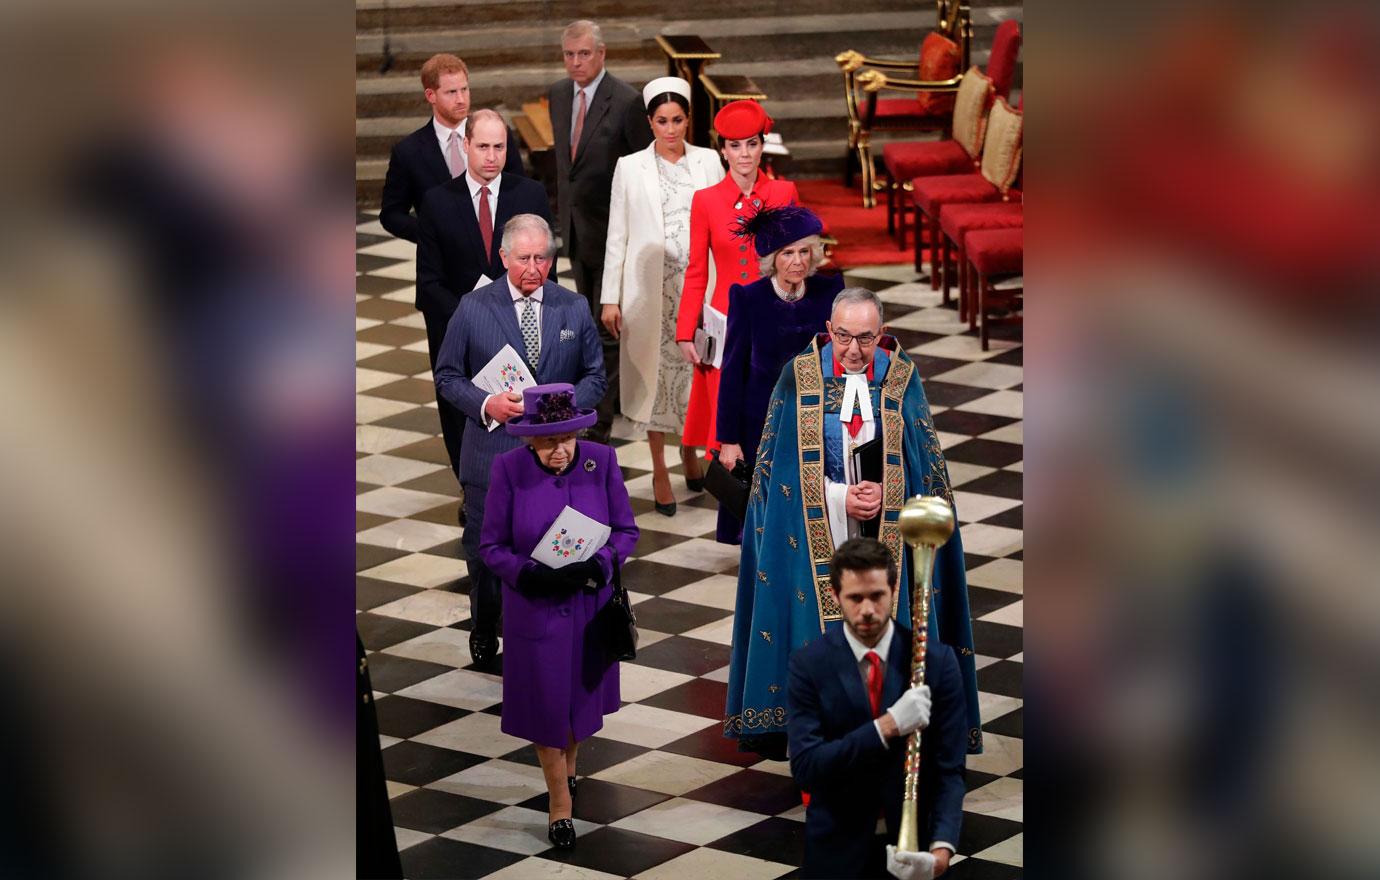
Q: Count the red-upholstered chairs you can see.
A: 5